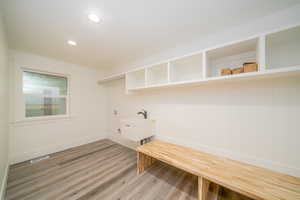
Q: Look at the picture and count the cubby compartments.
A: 5